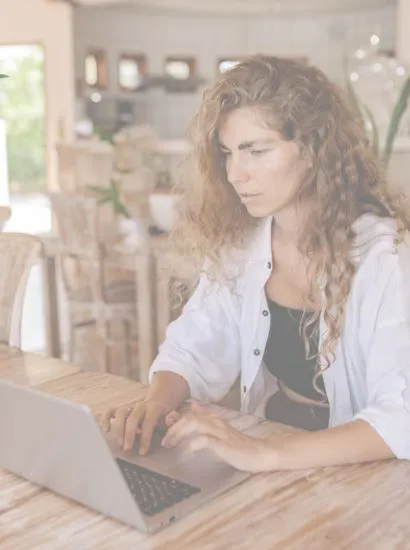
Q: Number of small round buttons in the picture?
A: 4